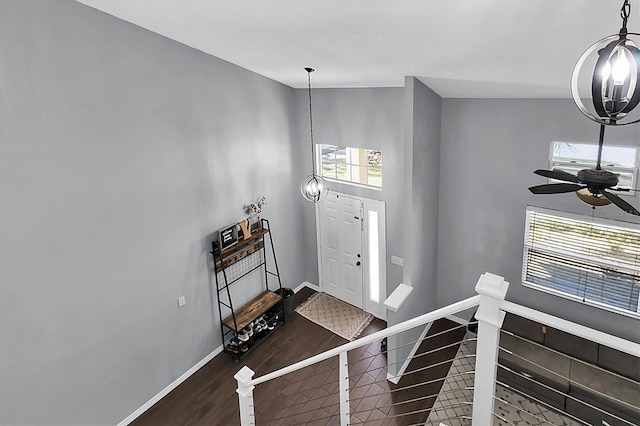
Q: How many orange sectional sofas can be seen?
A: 0